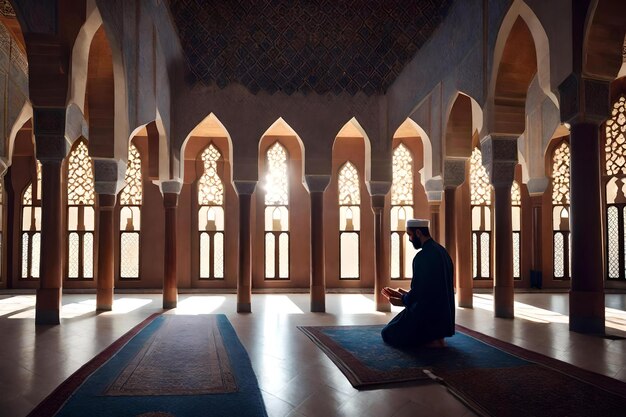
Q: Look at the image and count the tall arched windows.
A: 11